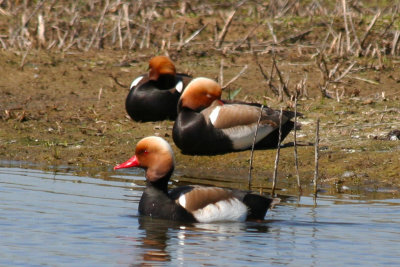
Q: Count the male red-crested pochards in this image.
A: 3